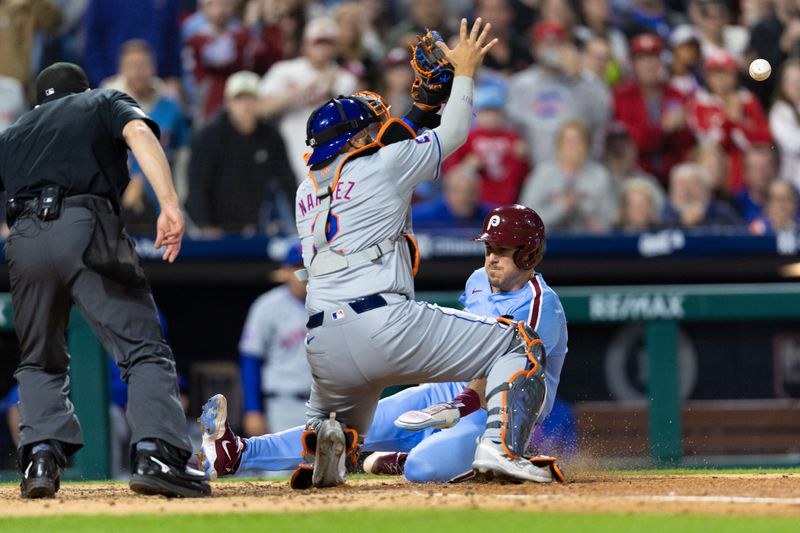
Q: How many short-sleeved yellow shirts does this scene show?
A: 0